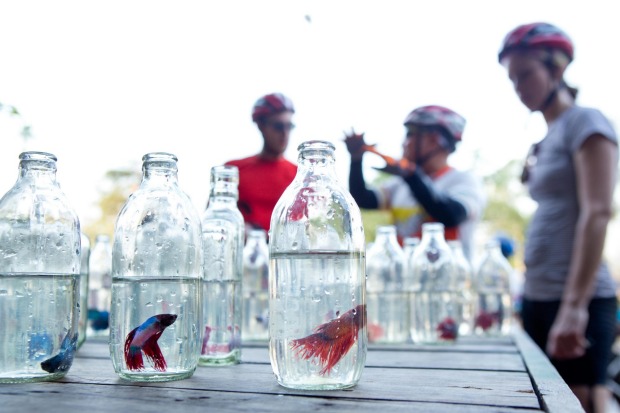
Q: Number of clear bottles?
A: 12